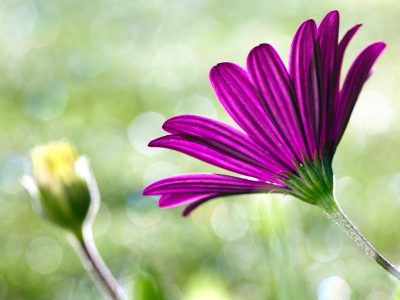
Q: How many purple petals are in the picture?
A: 11